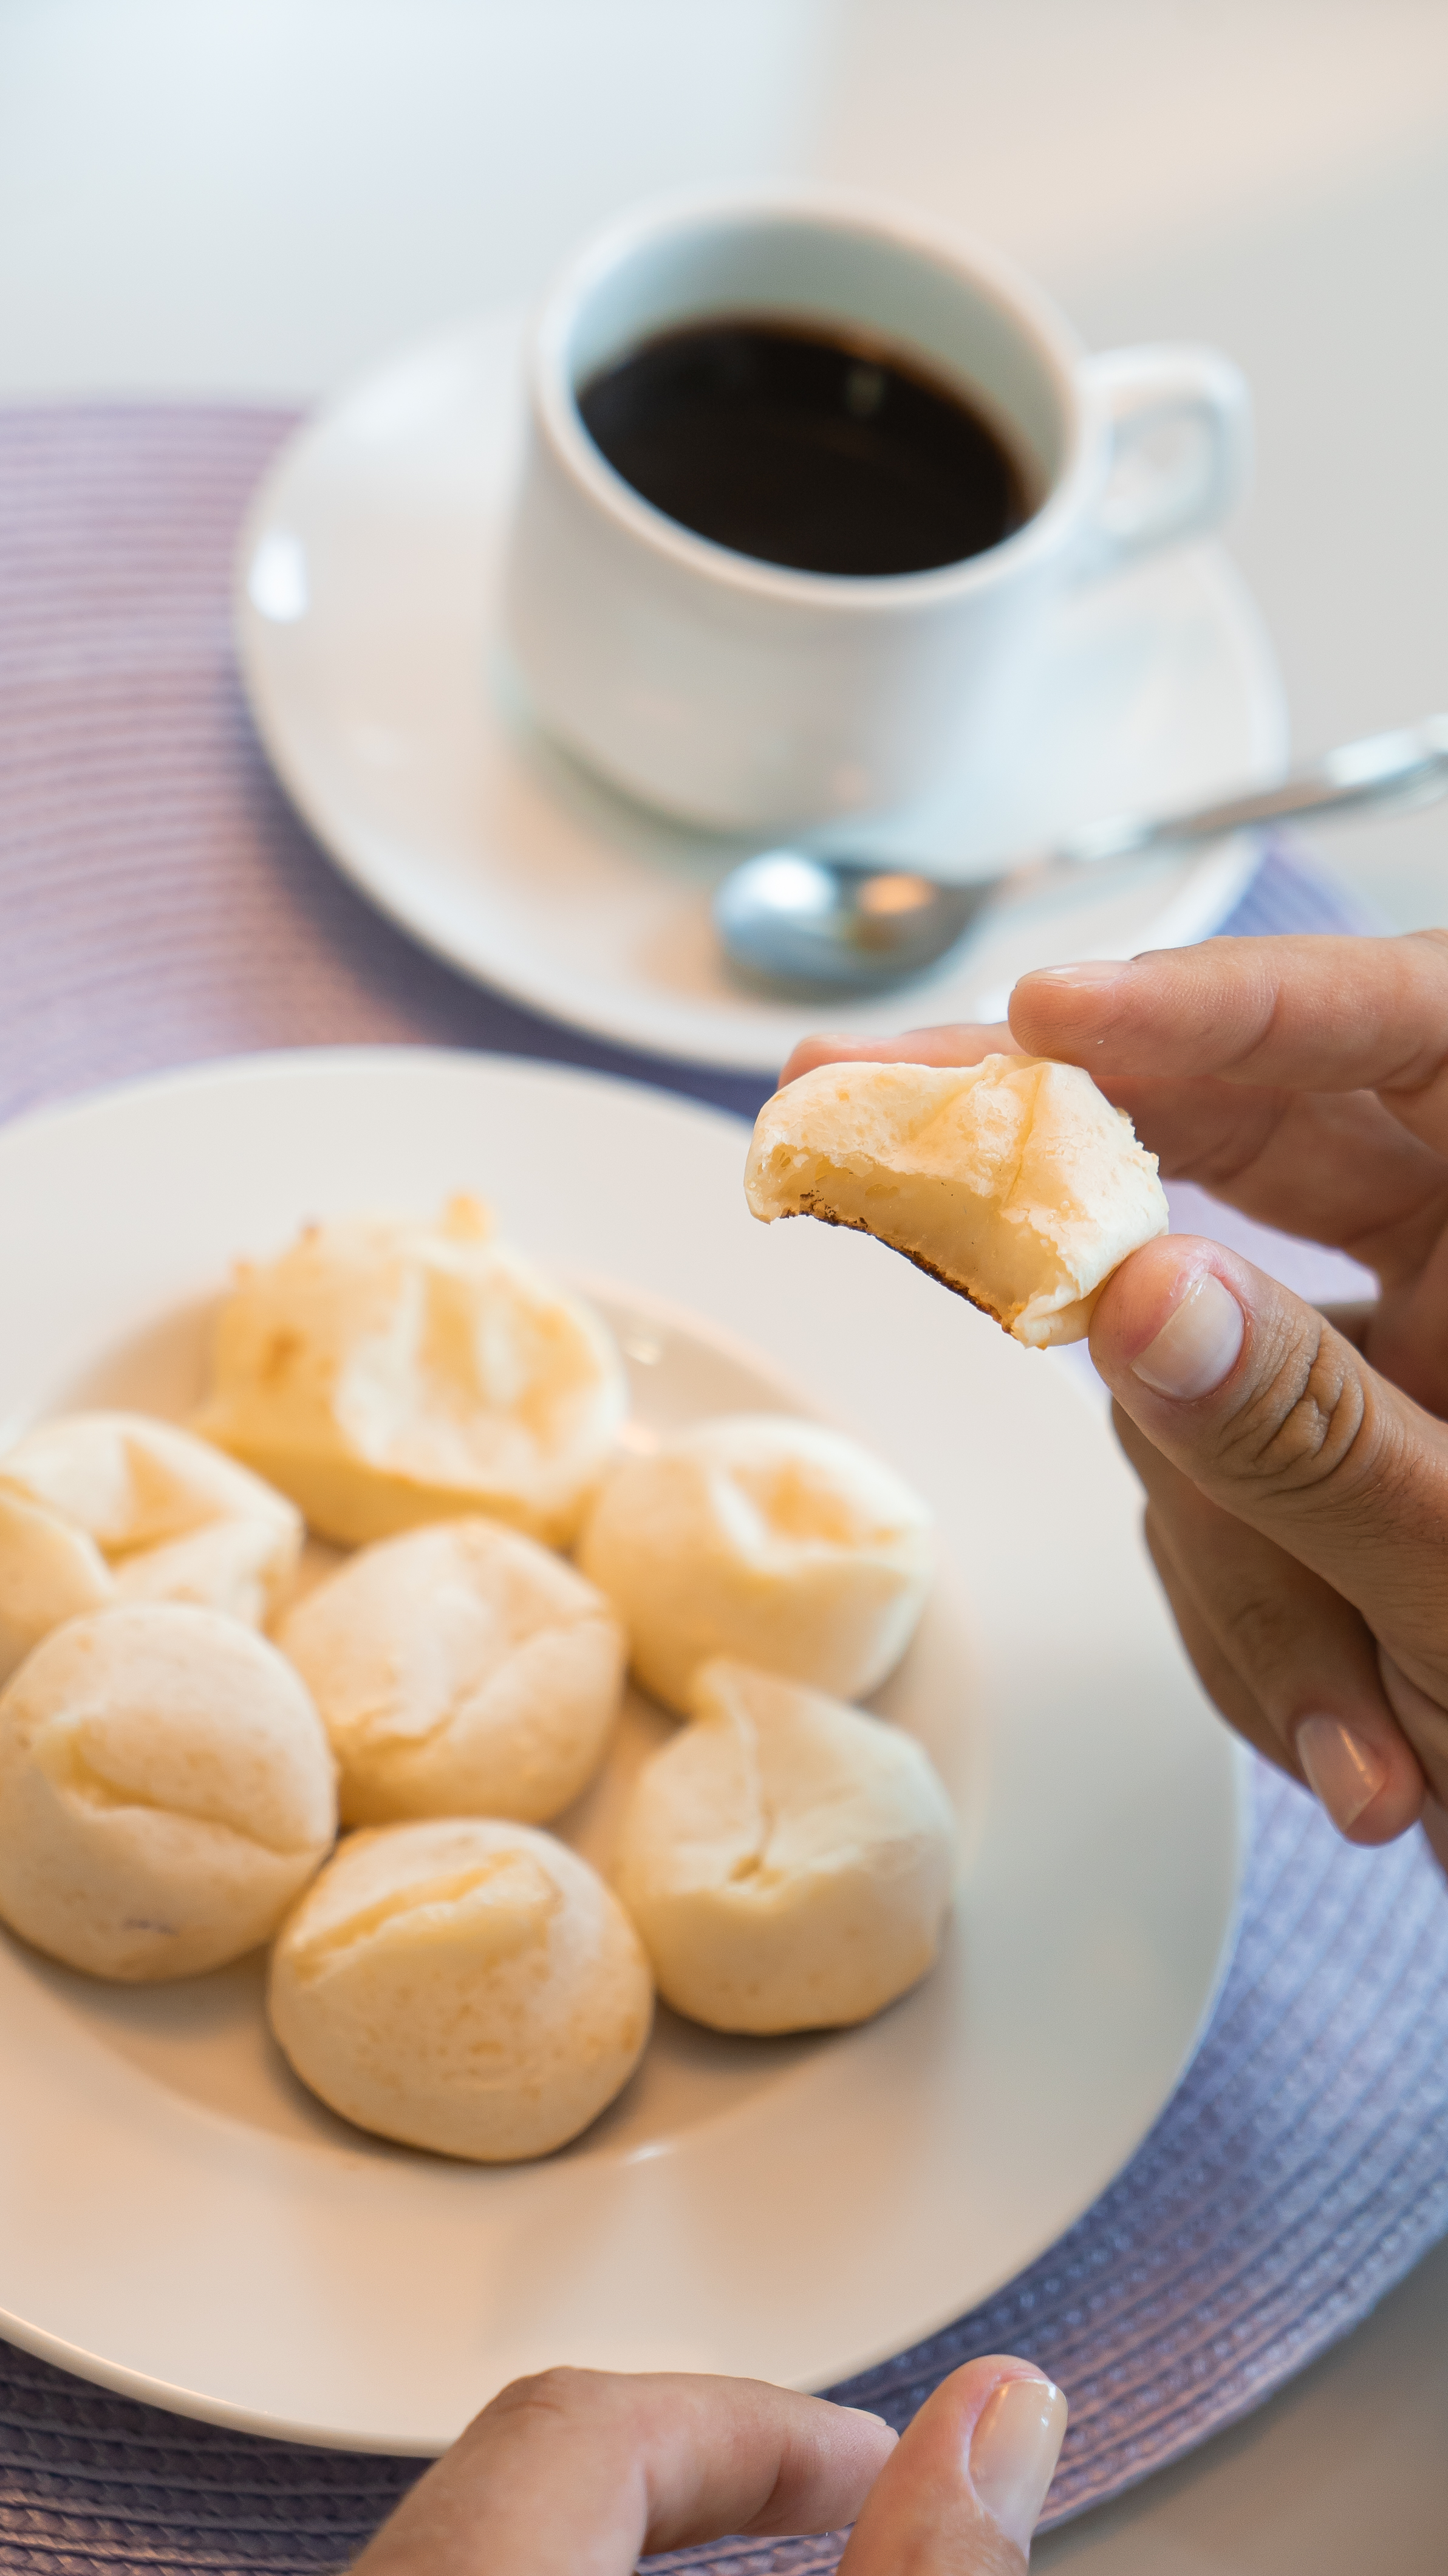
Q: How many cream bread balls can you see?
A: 8